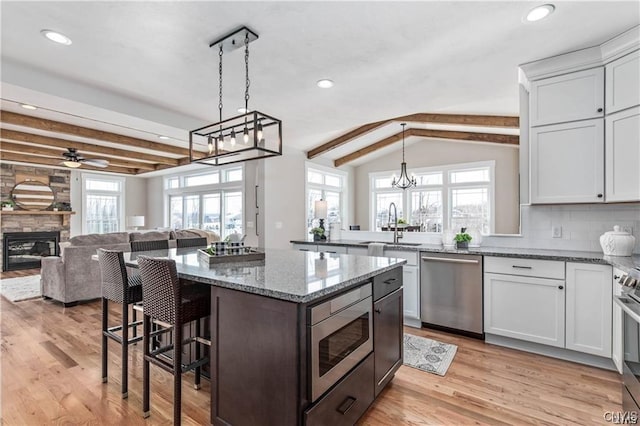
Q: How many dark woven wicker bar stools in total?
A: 4